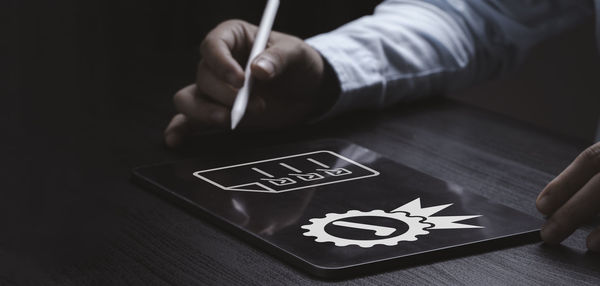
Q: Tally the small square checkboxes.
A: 3